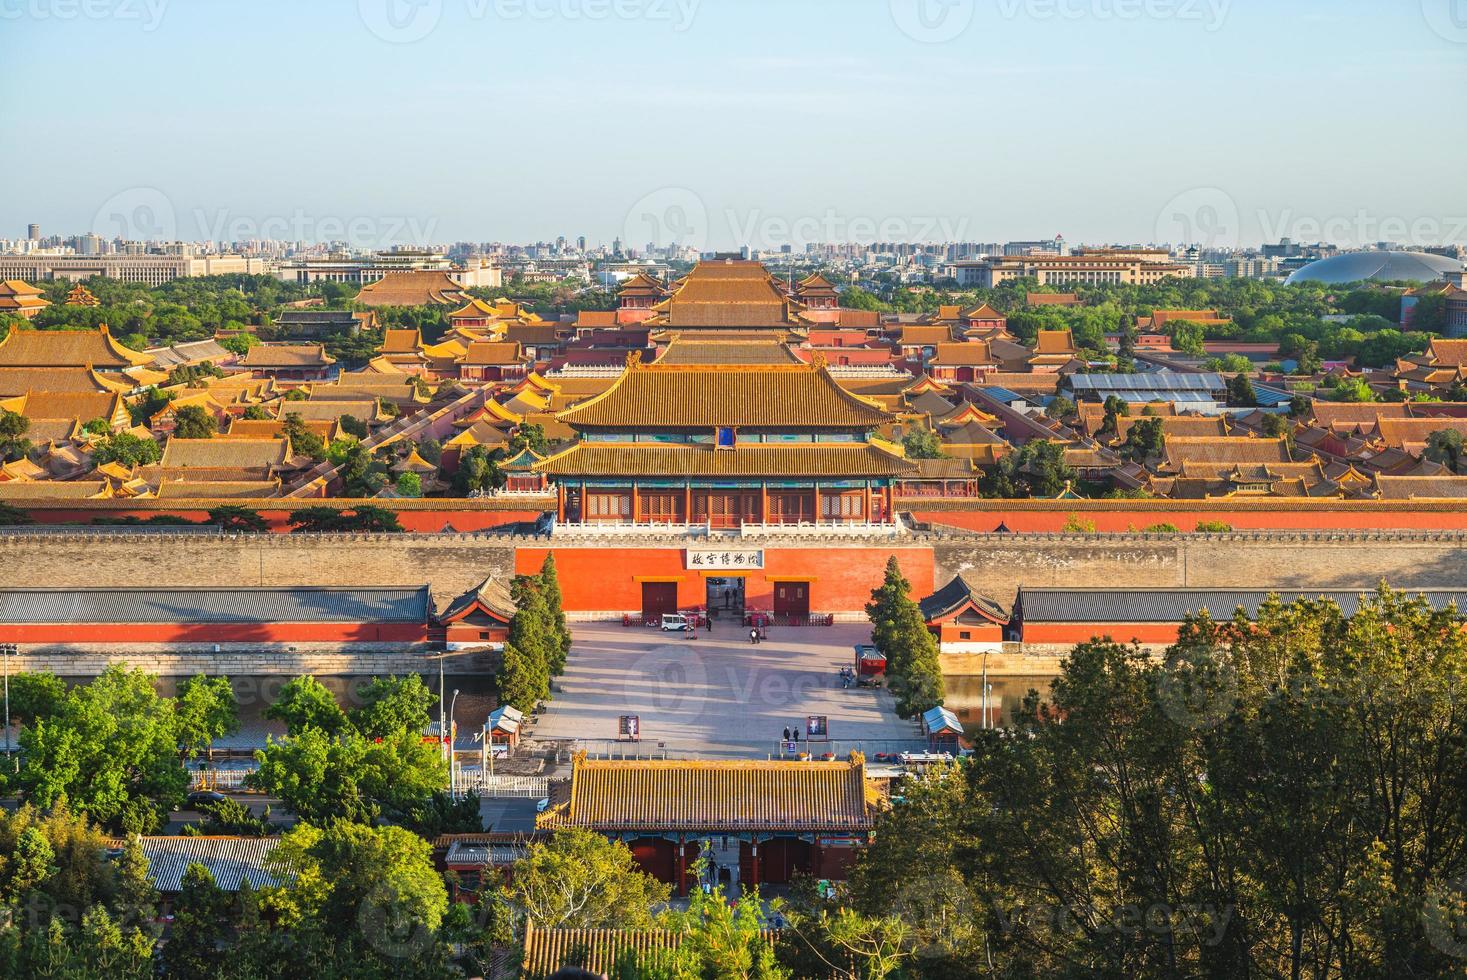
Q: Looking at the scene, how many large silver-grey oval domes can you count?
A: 1